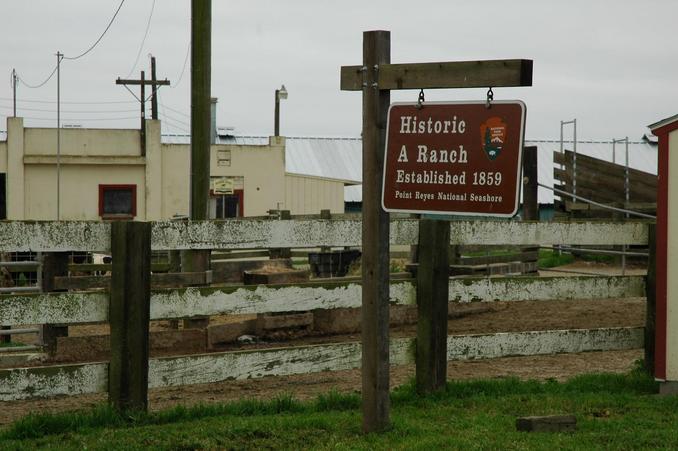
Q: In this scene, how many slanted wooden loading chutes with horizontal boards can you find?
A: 1